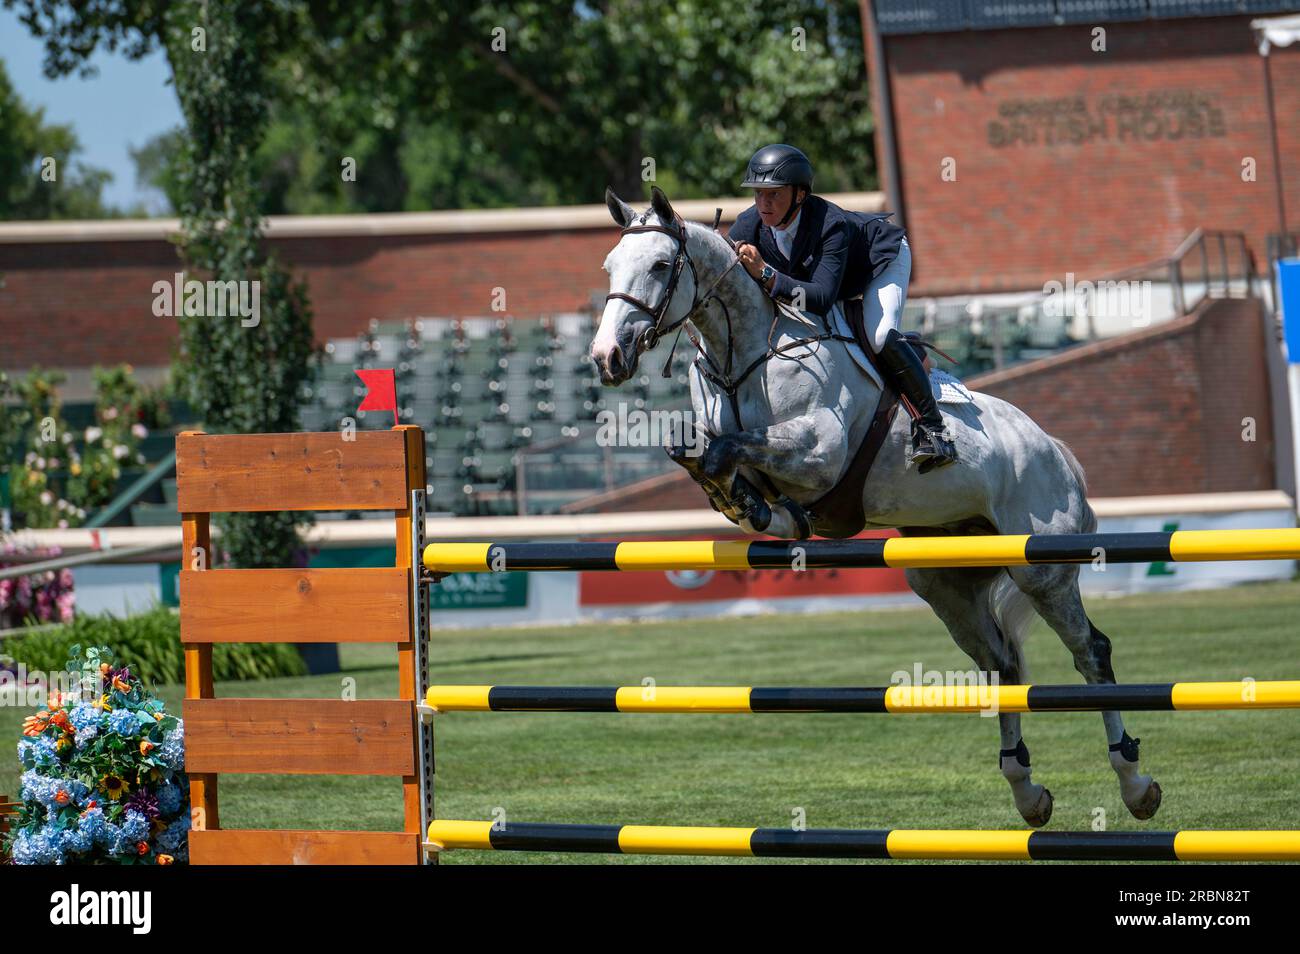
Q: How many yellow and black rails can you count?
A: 3